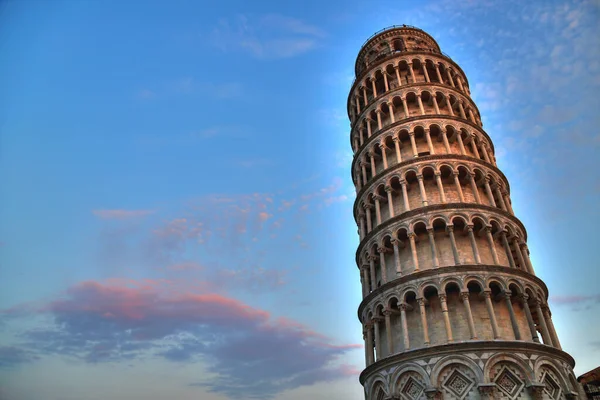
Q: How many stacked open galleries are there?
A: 6